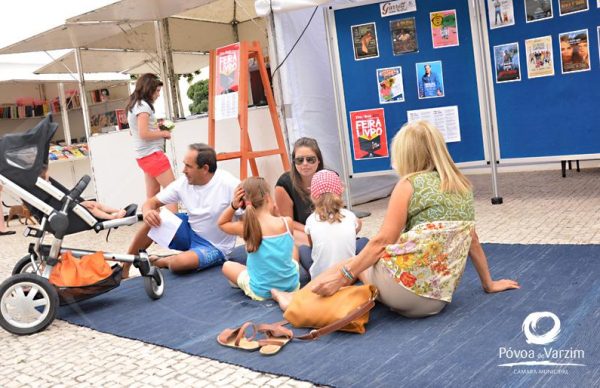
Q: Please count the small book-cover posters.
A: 11